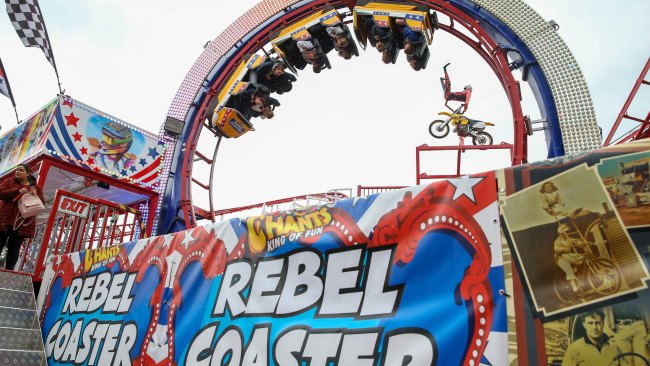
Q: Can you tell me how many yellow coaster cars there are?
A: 3